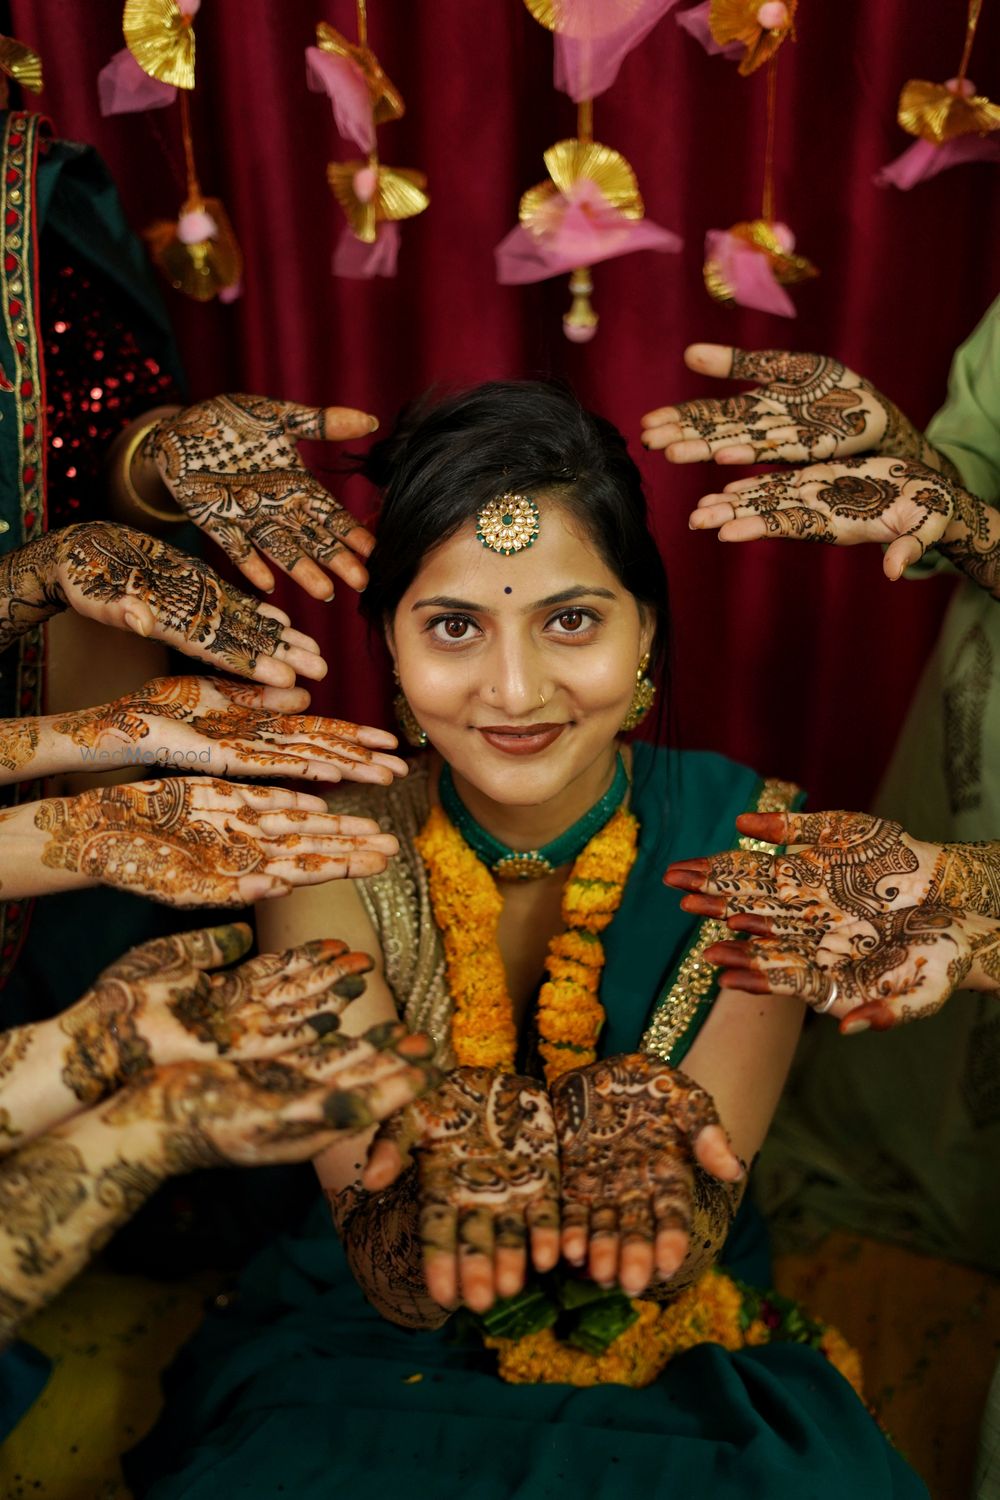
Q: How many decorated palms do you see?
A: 12